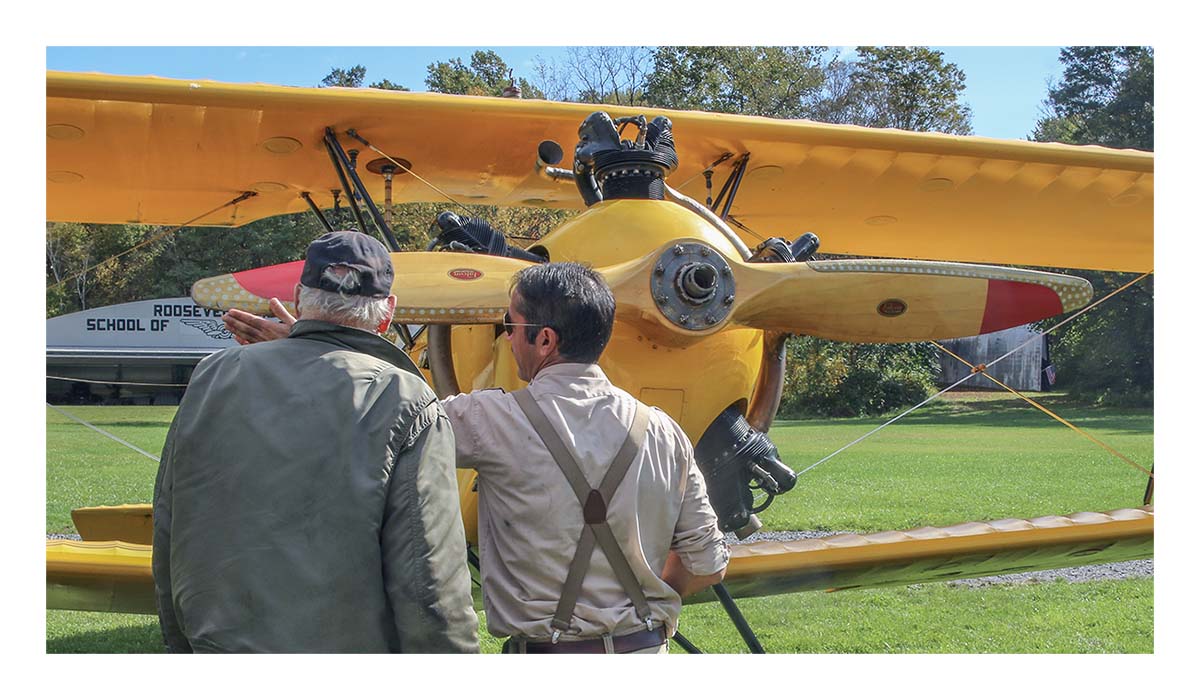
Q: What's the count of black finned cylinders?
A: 4